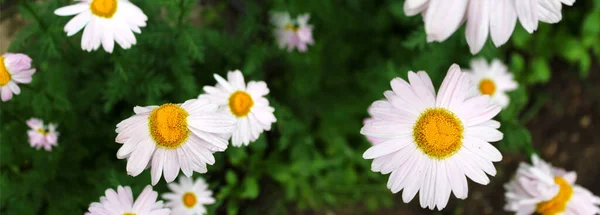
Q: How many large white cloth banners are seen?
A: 0